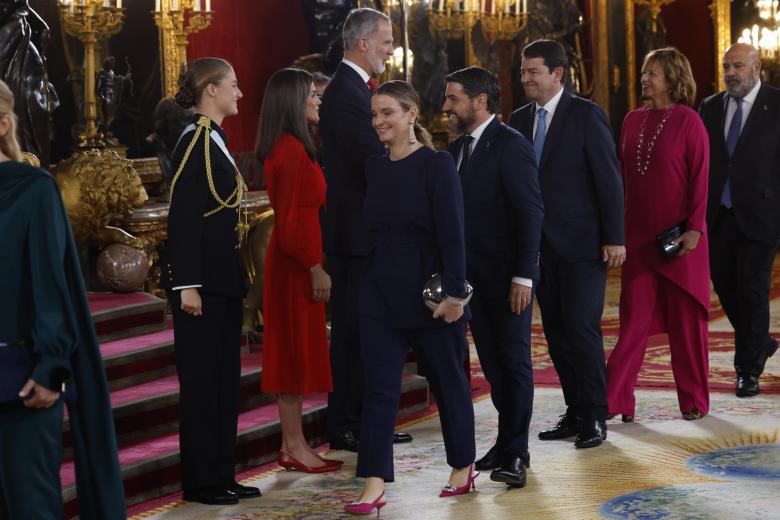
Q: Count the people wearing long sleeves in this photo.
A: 9